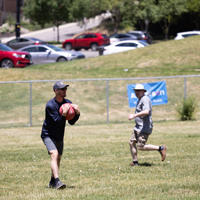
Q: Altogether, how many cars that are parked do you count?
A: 8